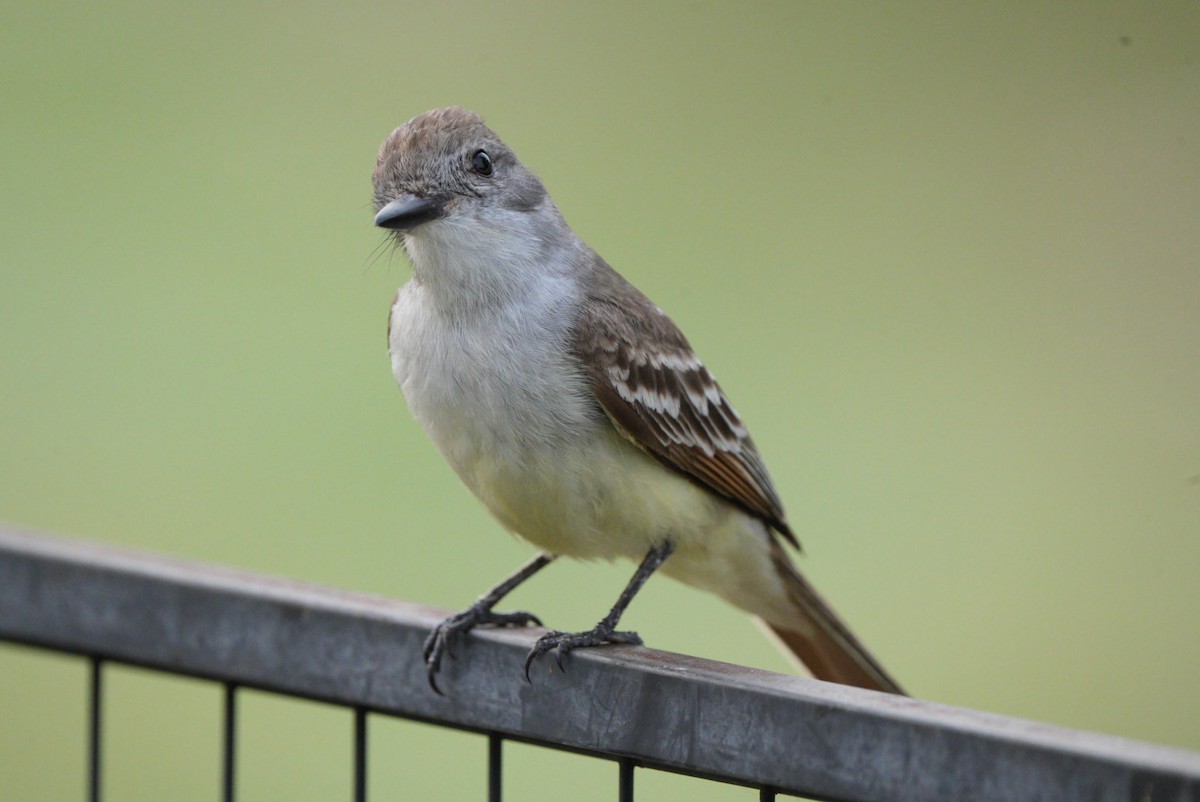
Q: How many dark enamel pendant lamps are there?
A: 0